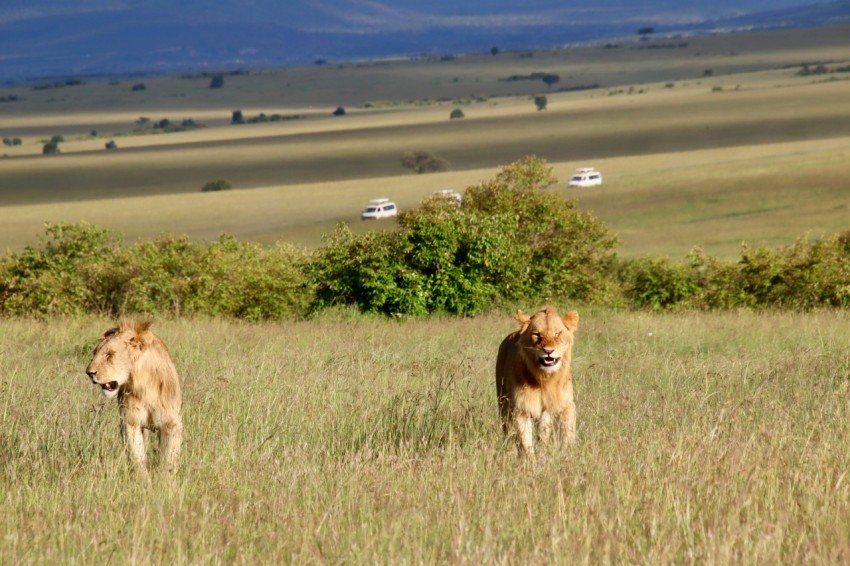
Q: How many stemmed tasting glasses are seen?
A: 0